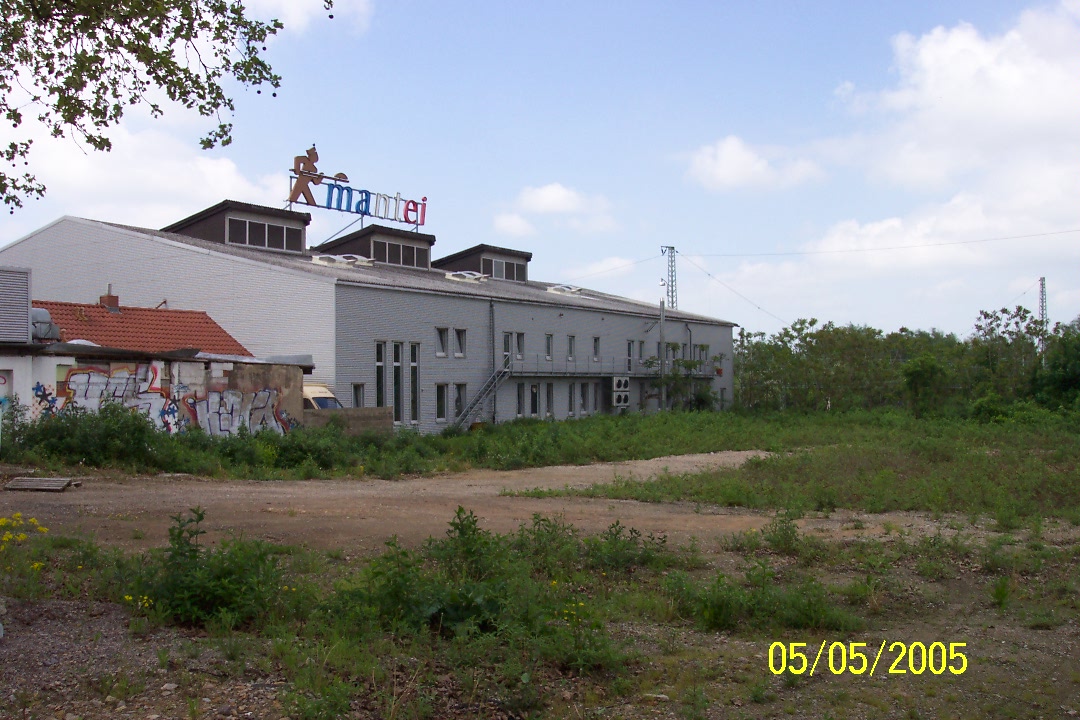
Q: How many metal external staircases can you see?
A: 1